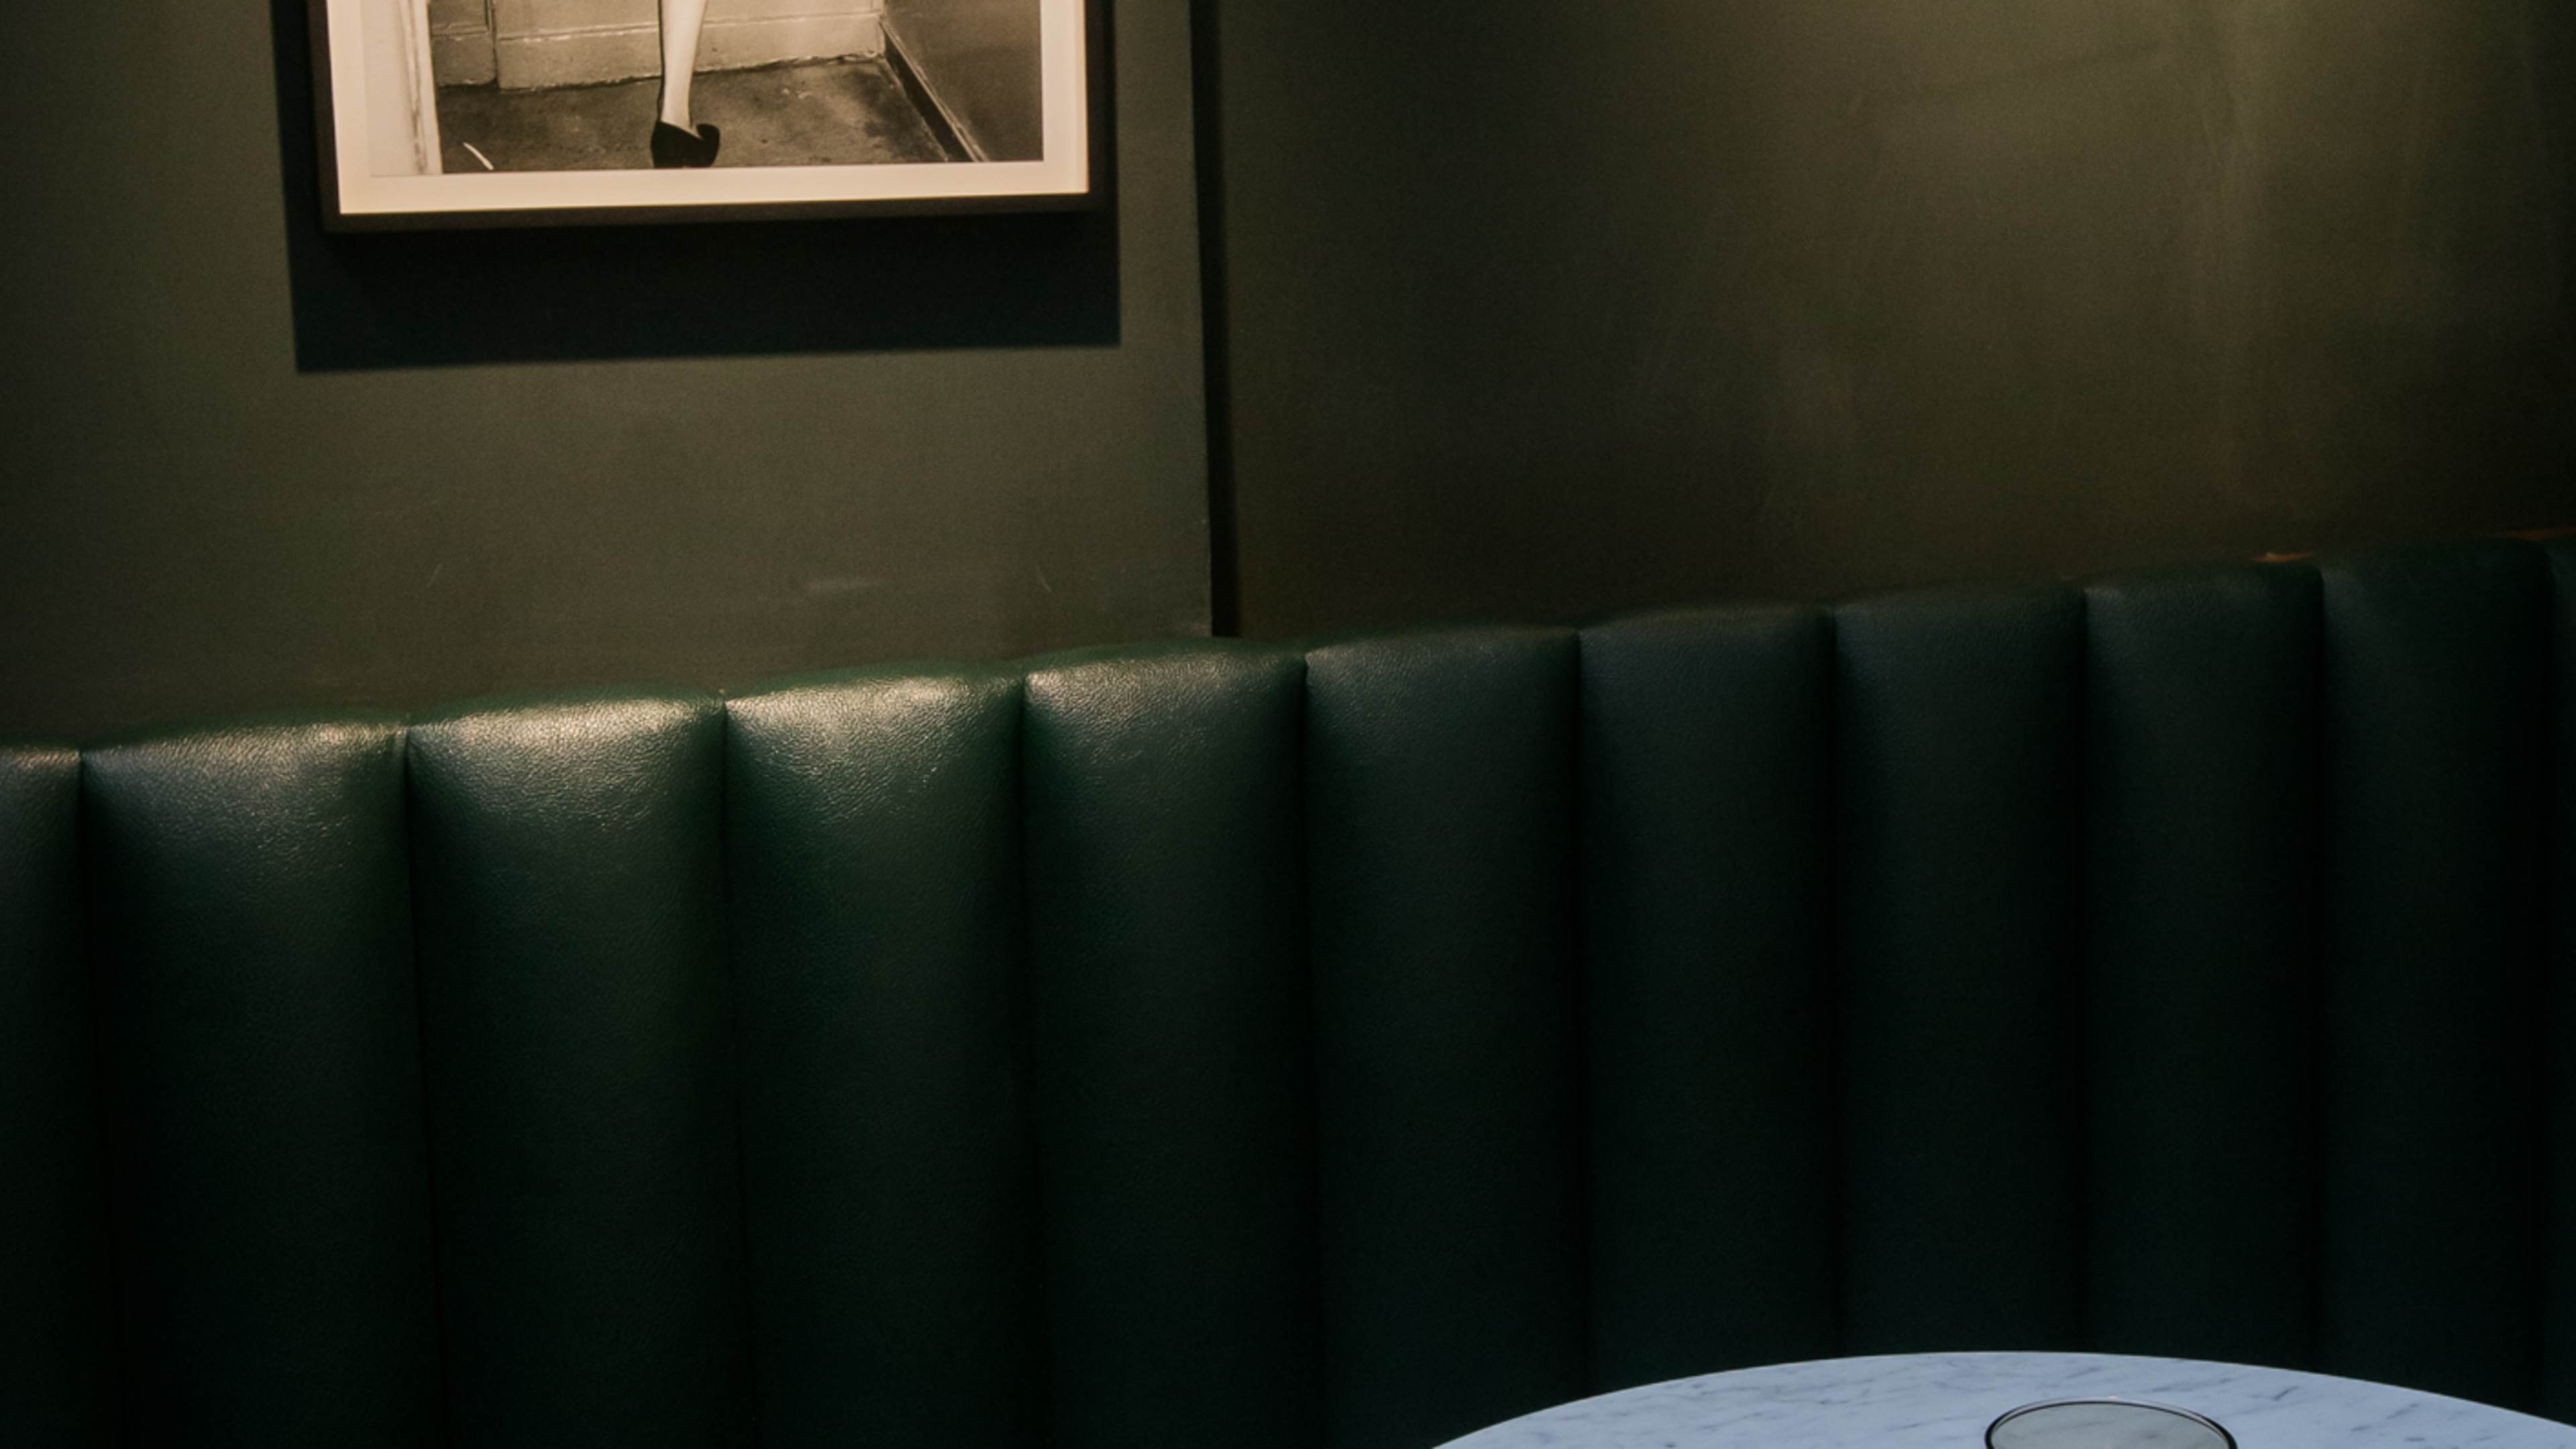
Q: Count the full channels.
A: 9